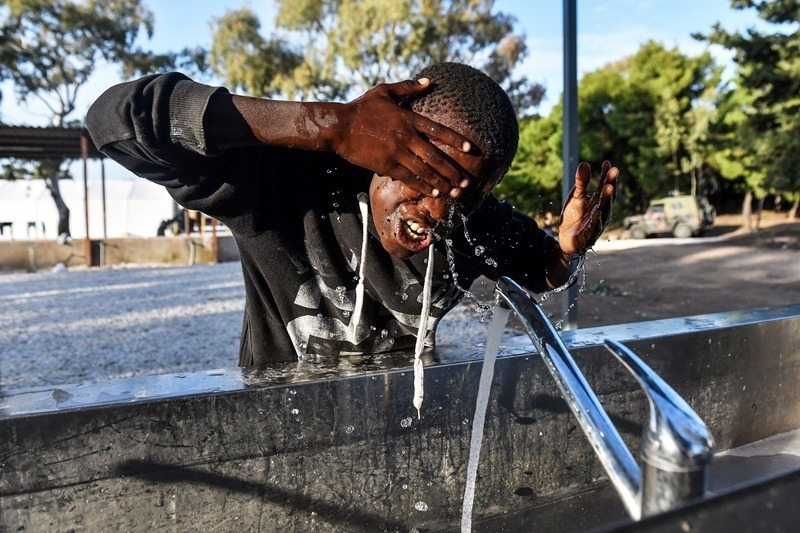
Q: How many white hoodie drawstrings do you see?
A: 2